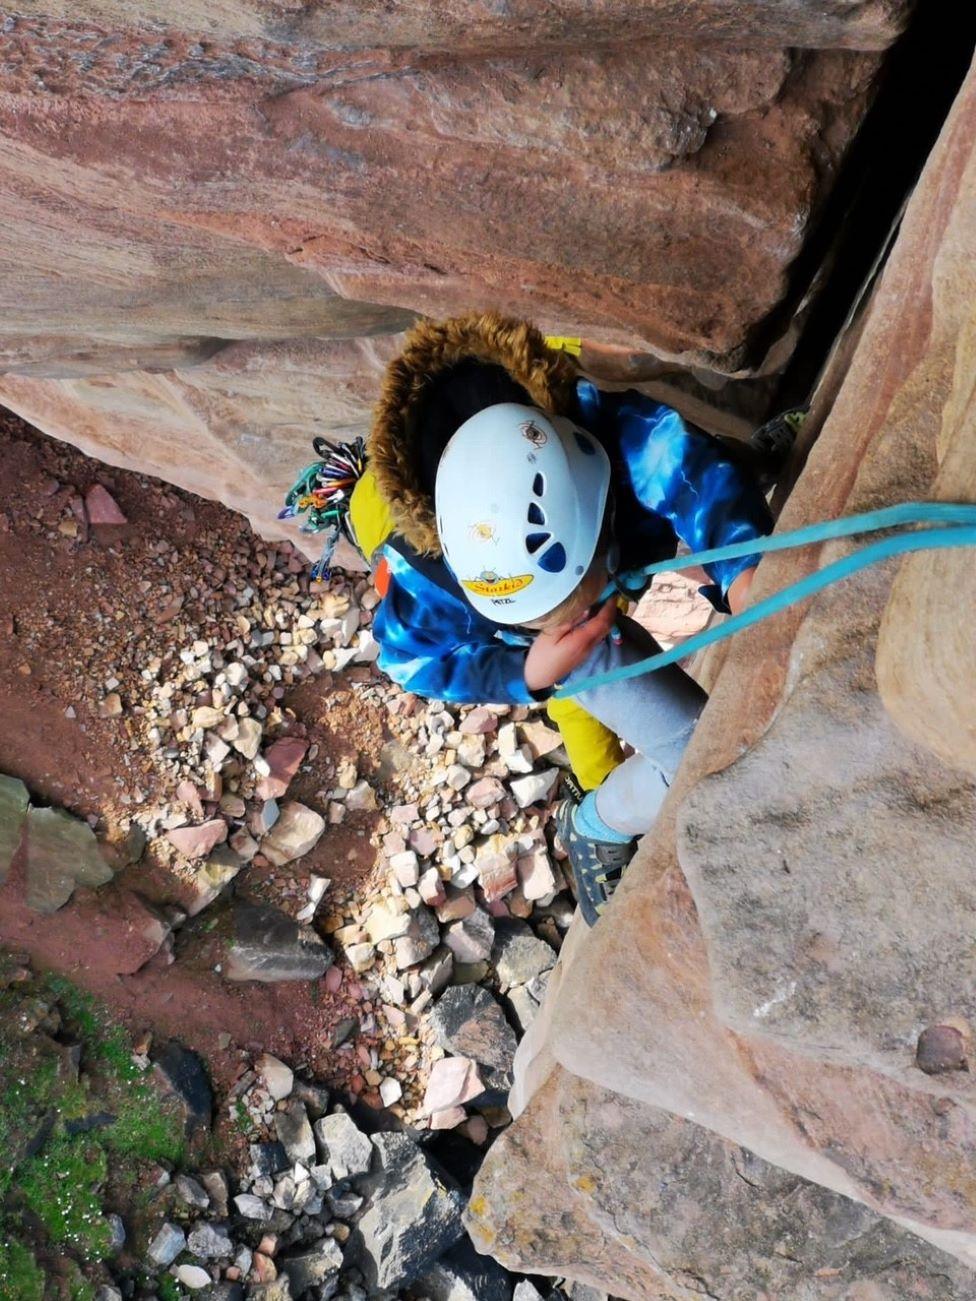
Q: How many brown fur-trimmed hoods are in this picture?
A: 1